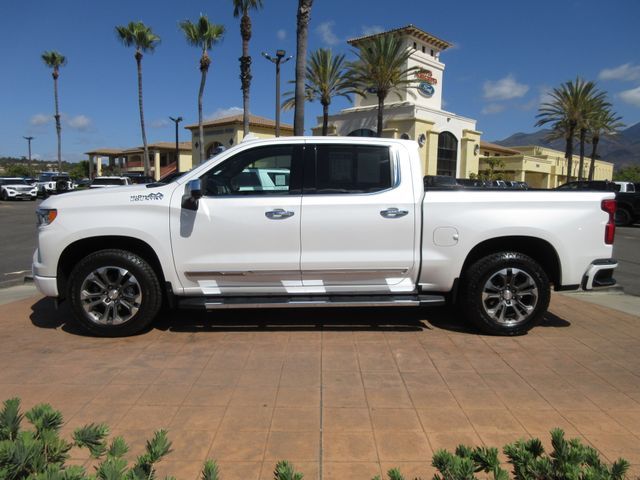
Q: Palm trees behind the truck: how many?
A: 10